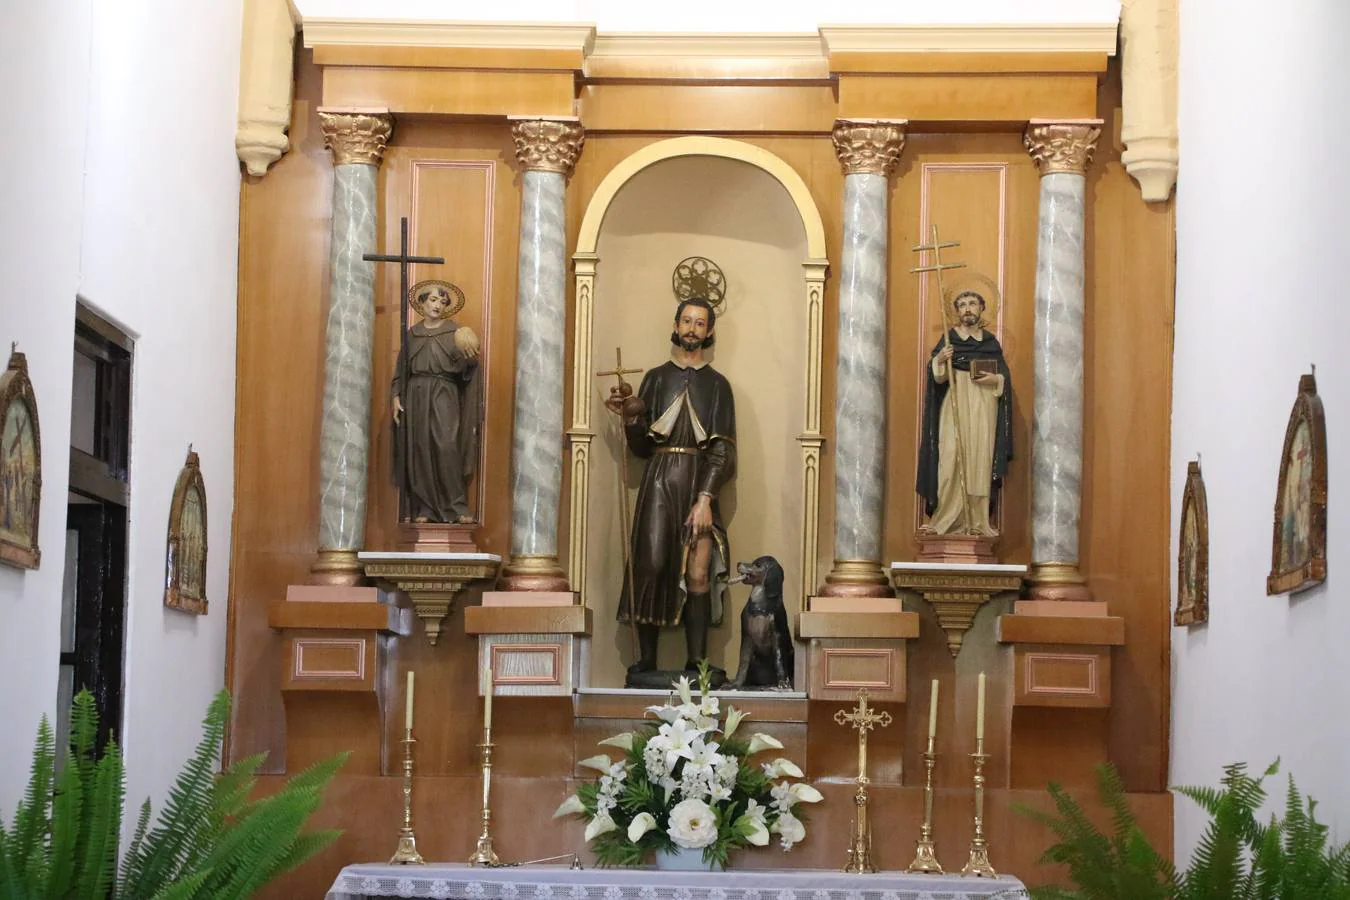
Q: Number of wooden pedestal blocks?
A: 4